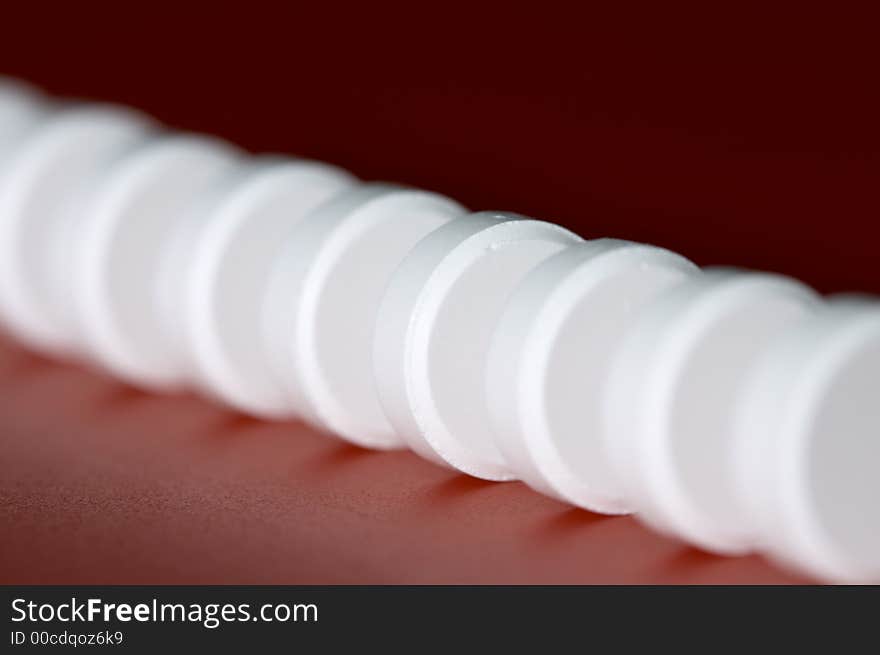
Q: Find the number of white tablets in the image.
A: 9